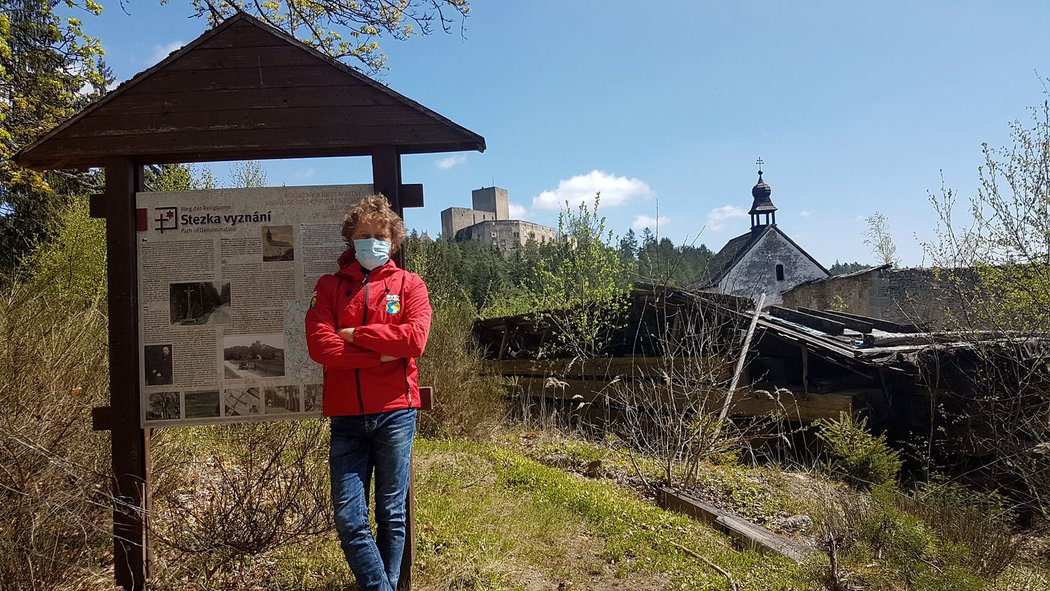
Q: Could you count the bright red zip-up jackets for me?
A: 1